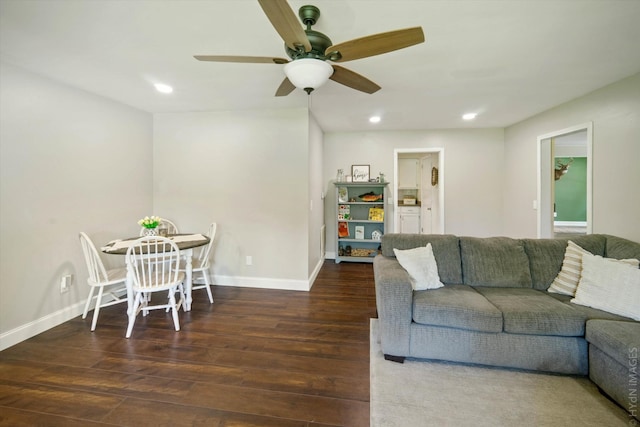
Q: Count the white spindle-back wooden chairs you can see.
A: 4